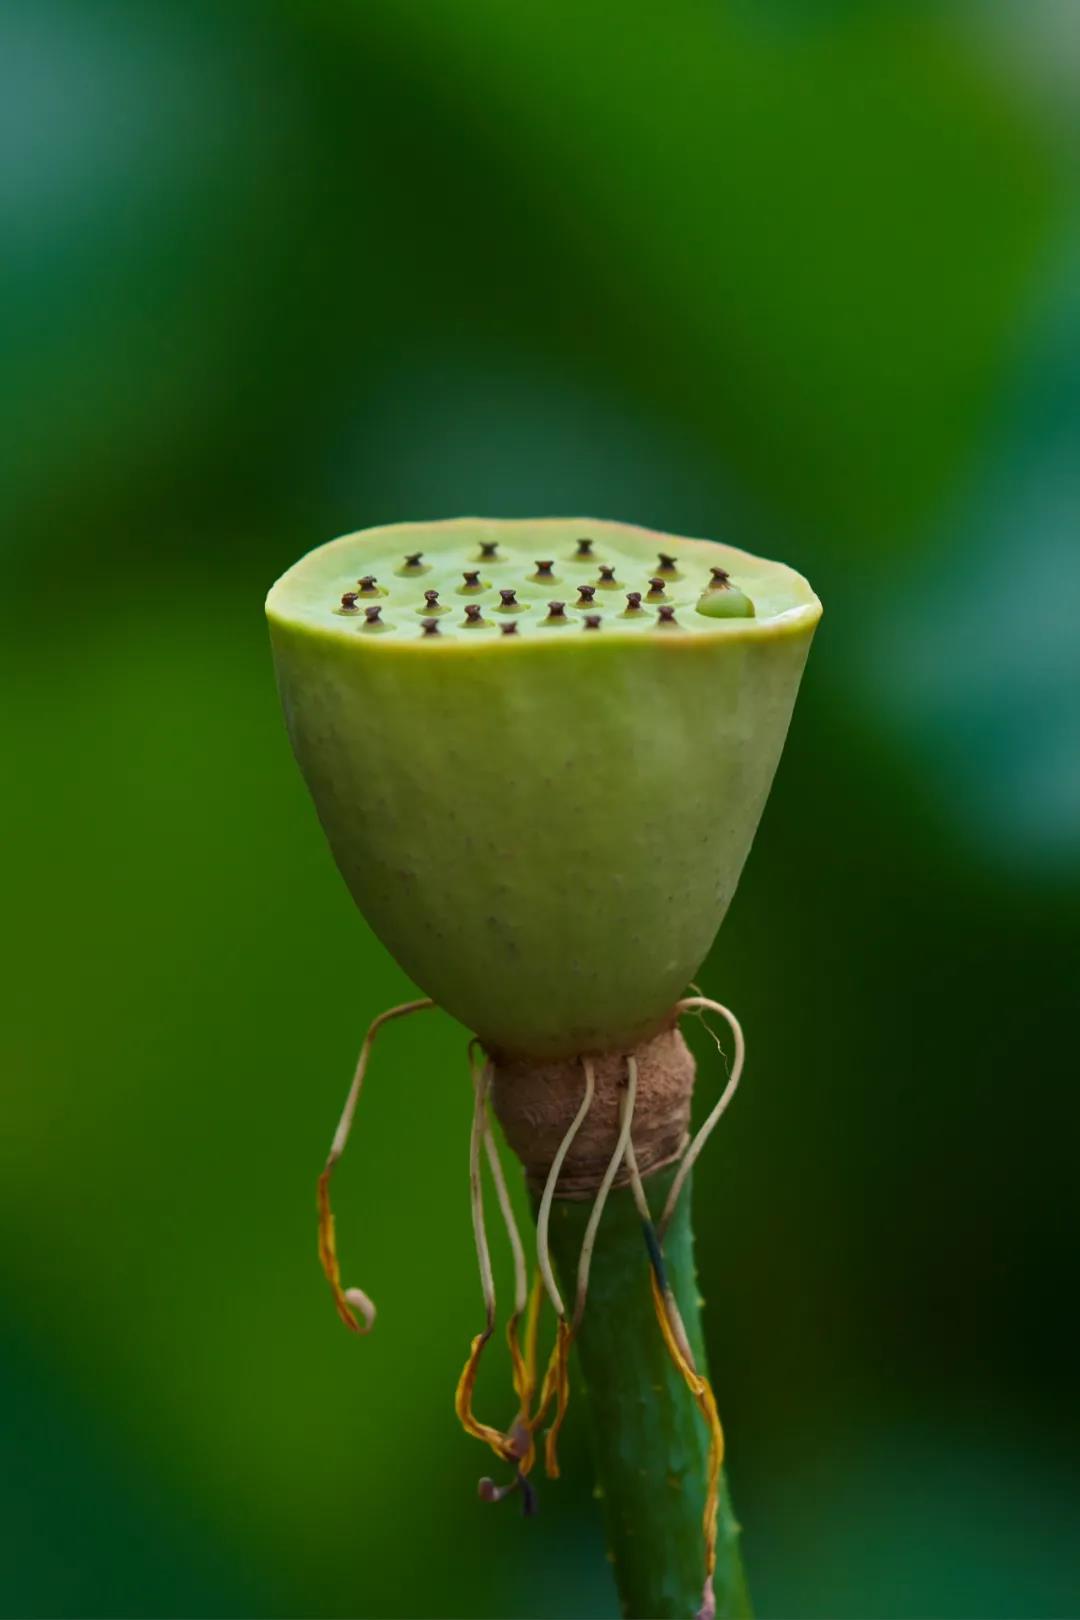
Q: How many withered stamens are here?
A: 7